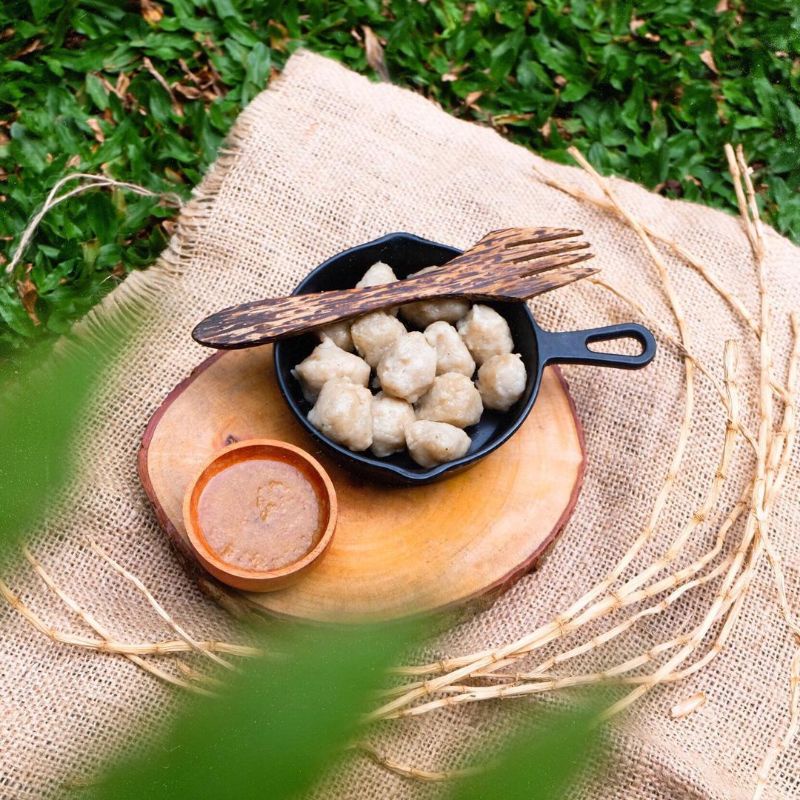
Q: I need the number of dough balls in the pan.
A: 13